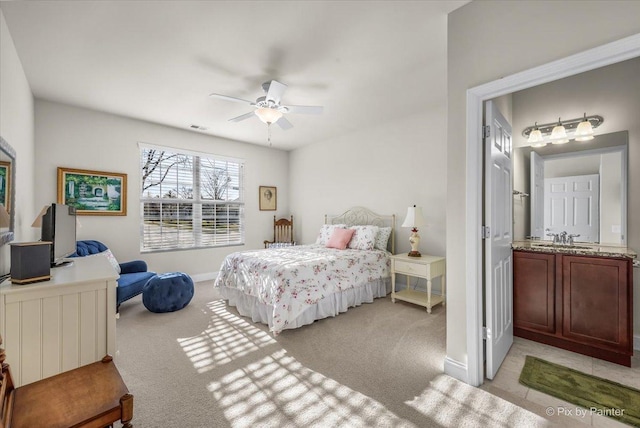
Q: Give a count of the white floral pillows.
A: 3